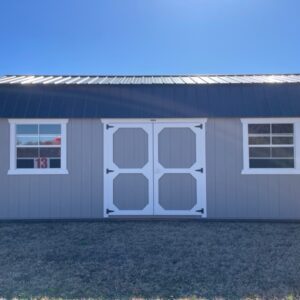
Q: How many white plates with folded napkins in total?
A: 0